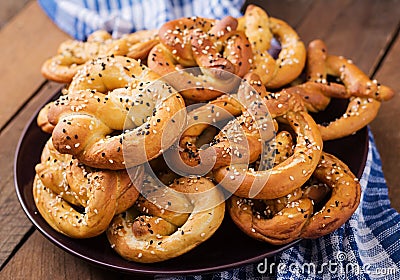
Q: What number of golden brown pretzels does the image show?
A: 9